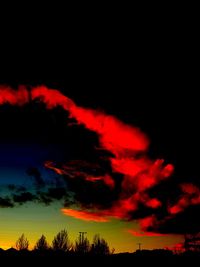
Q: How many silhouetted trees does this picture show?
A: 5